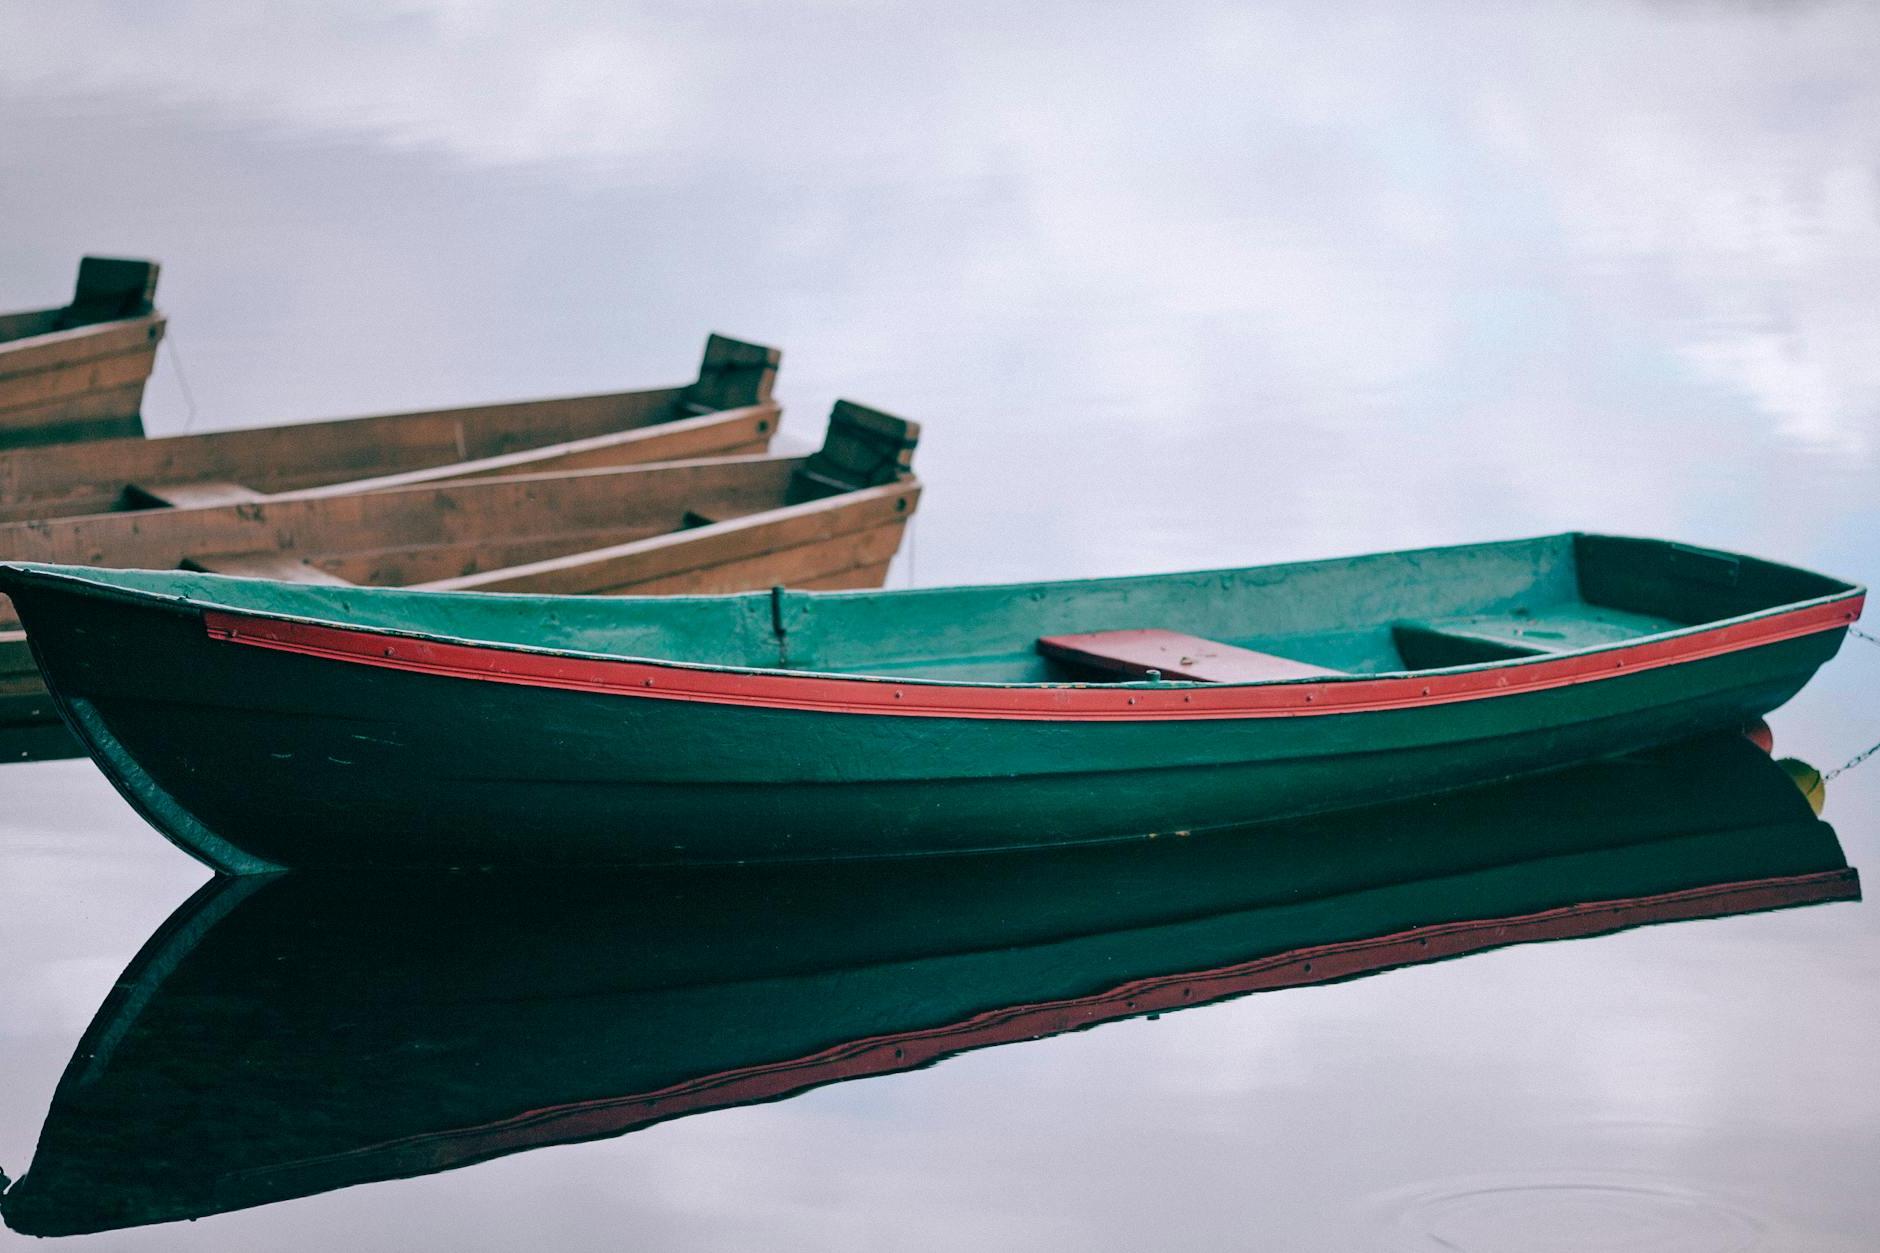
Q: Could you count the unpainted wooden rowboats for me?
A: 3